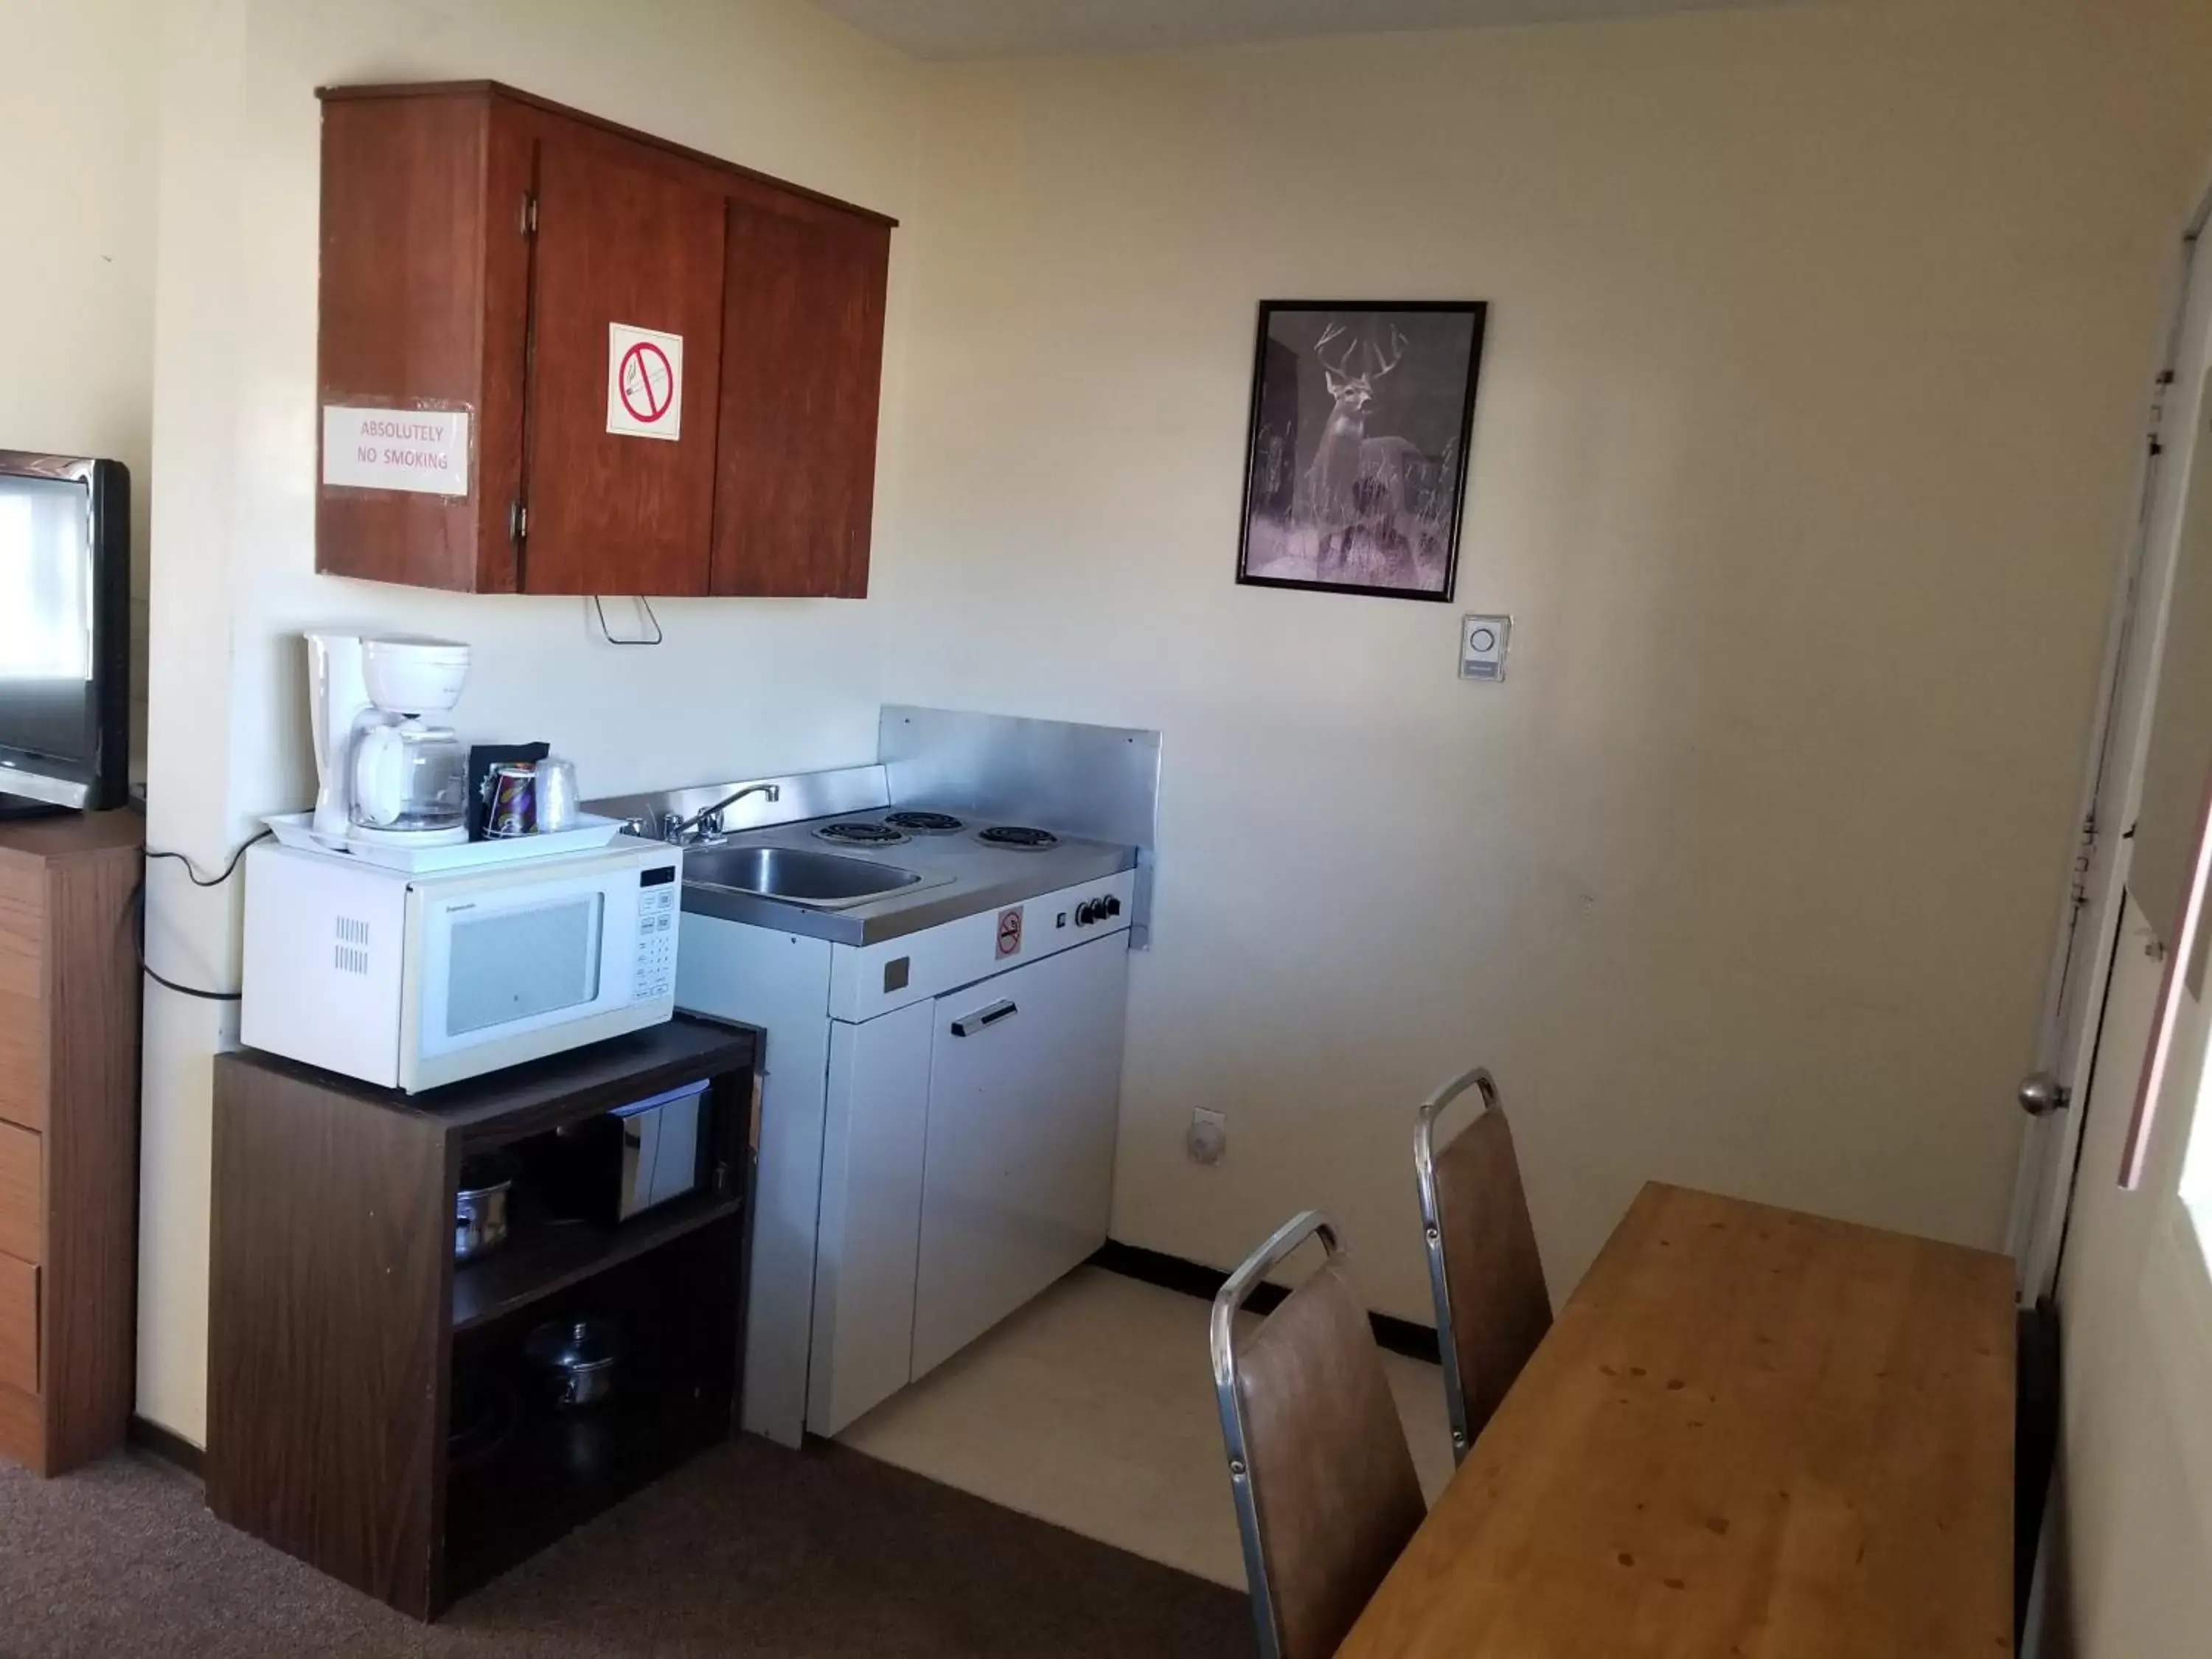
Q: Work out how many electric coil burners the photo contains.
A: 3